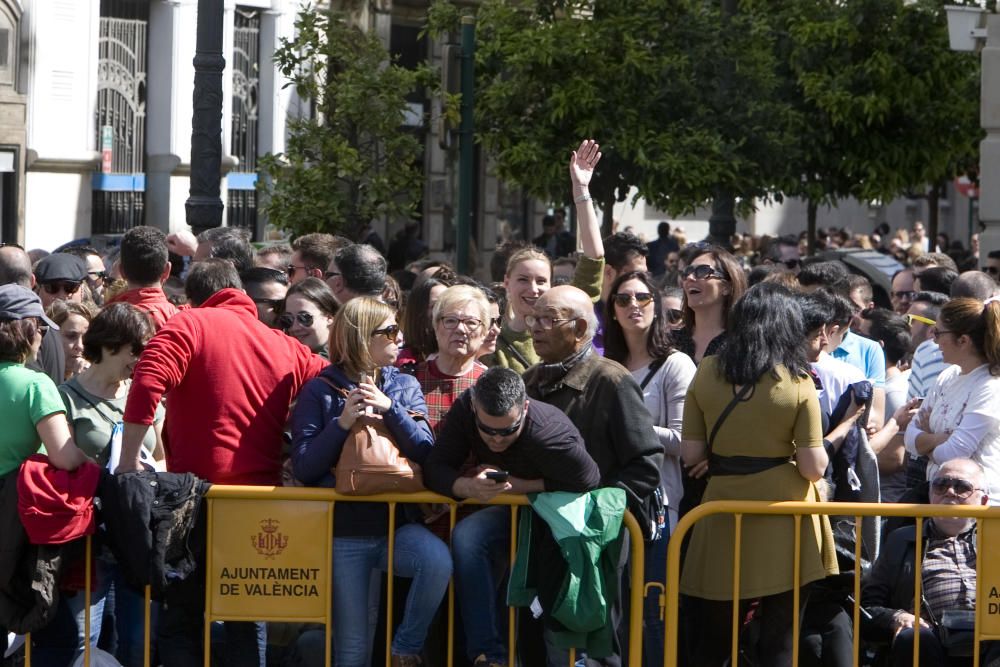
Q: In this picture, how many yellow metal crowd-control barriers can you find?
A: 2